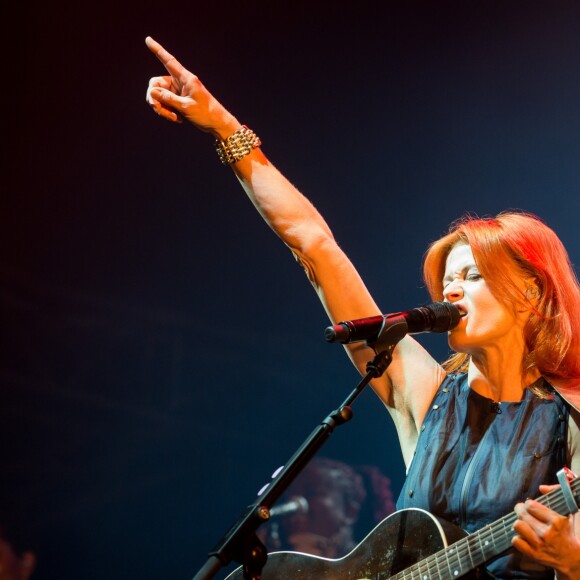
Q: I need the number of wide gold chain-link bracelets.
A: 1